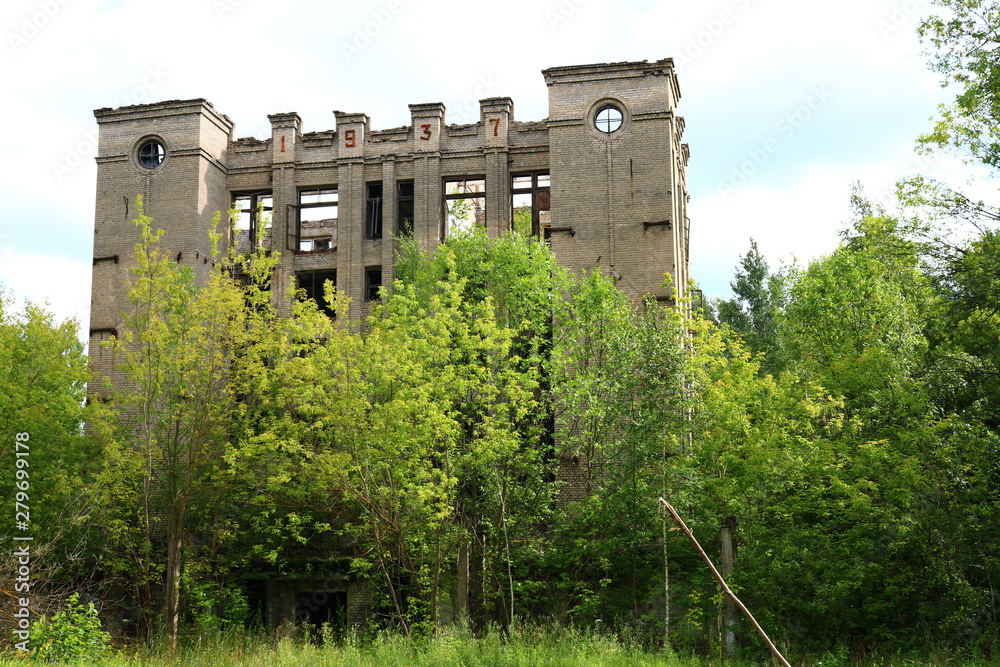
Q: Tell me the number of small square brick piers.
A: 4